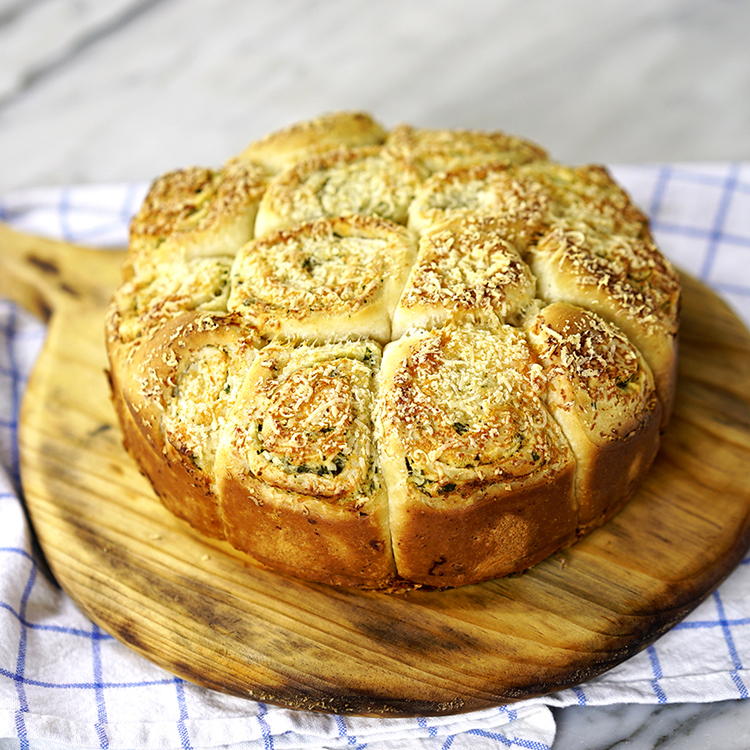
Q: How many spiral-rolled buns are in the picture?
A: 14